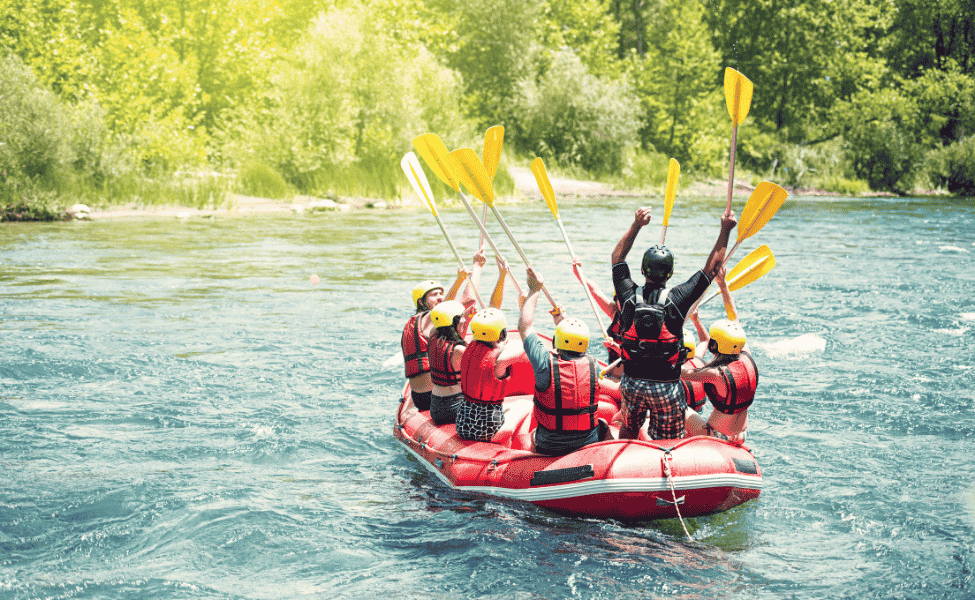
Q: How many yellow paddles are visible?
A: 9